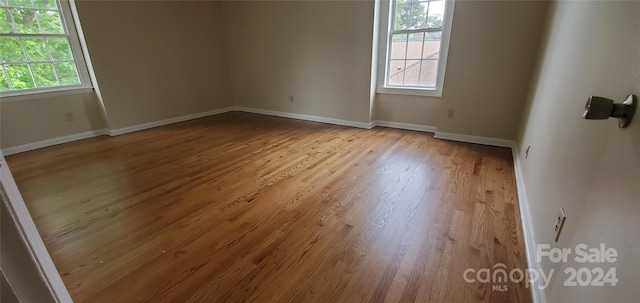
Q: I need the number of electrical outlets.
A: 5